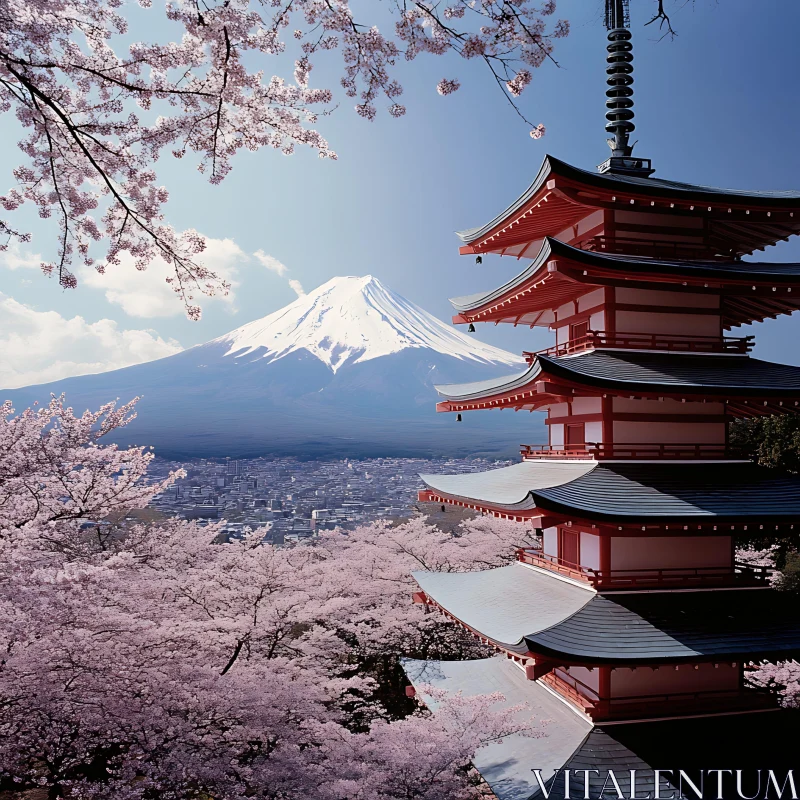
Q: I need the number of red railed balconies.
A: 5